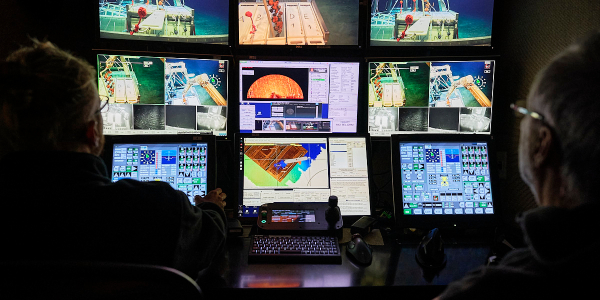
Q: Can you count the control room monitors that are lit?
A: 9